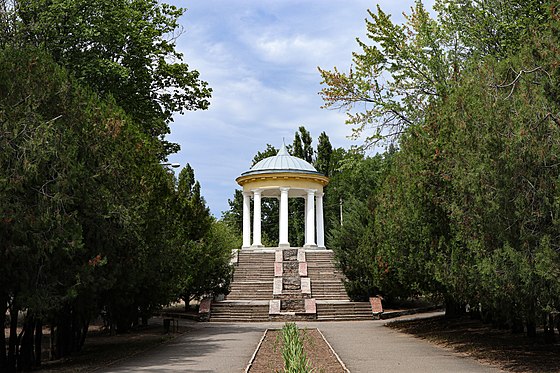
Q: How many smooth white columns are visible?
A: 5